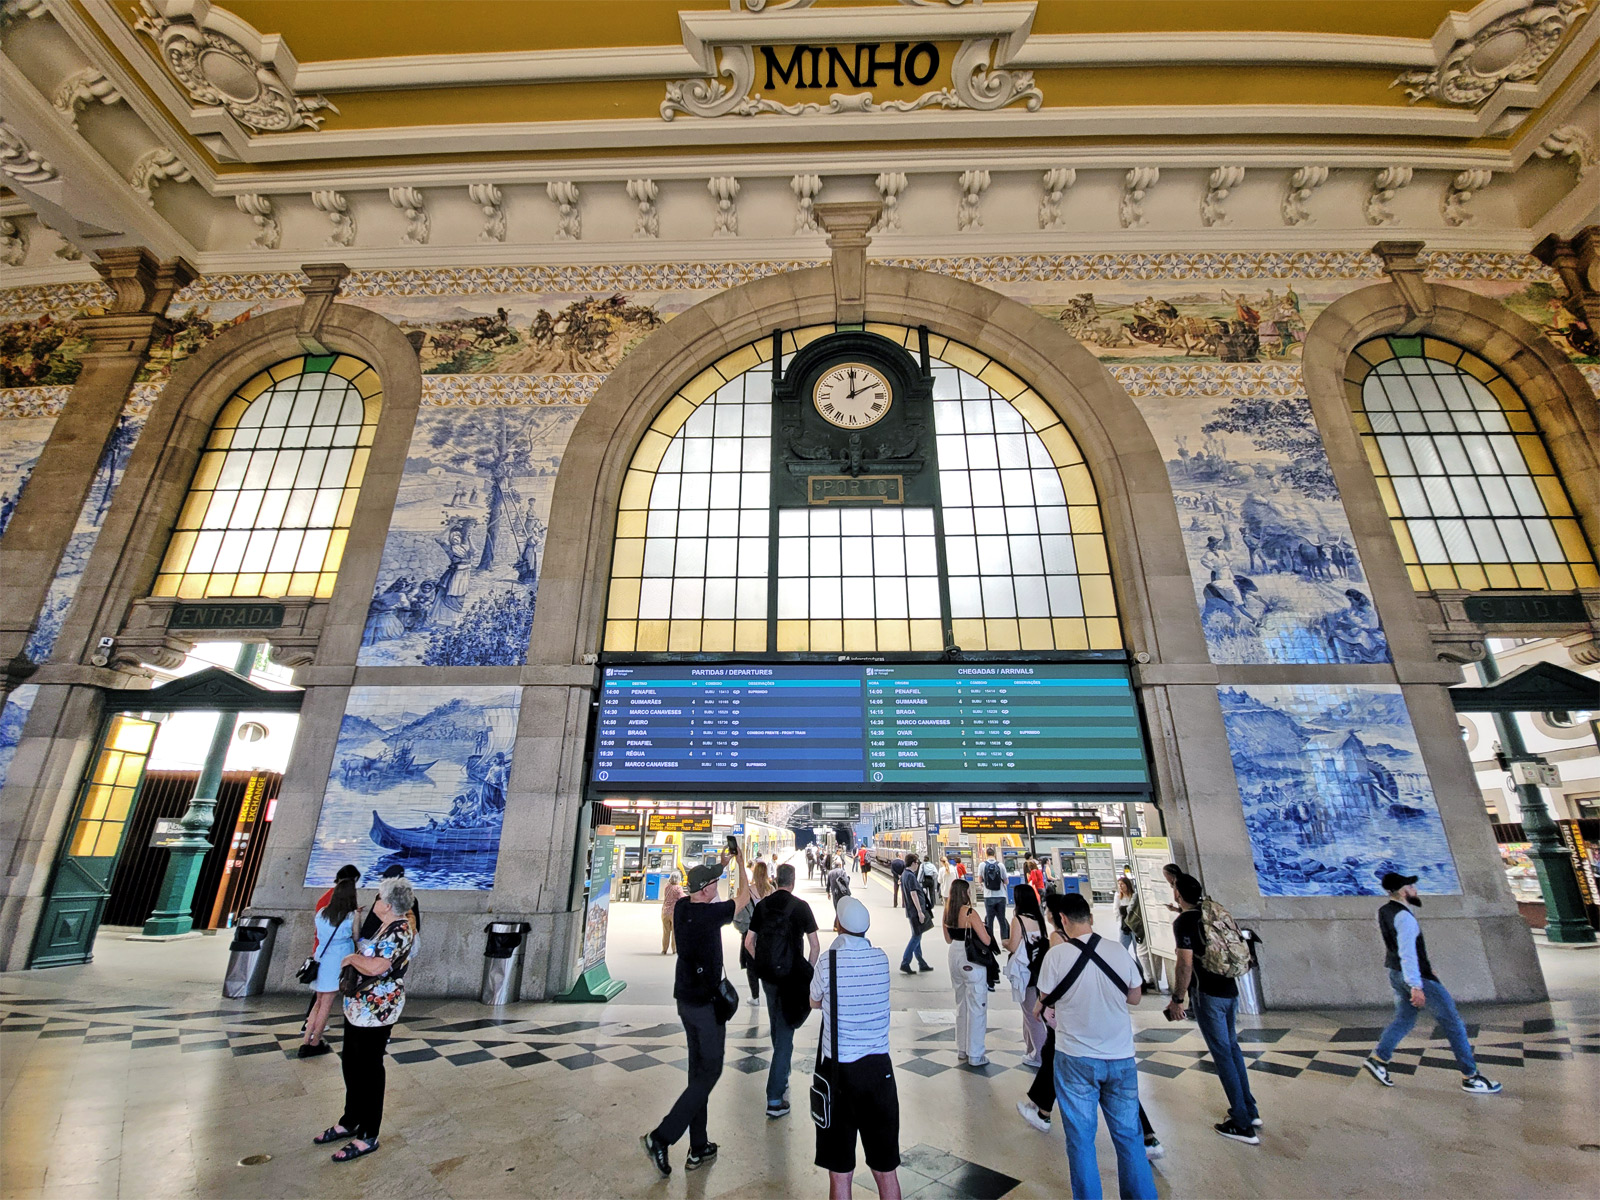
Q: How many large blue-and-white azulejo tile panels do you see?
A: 4